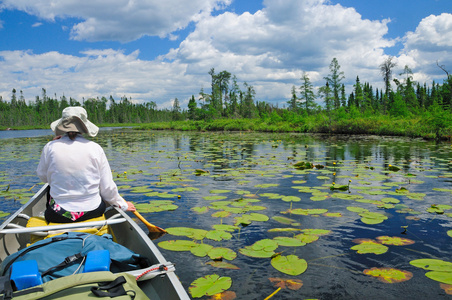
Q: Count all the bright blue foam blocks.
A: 2